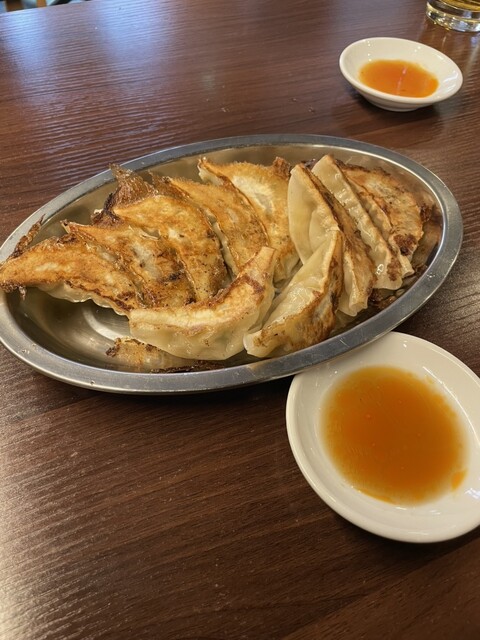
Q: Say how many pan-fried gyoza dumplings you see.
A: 10